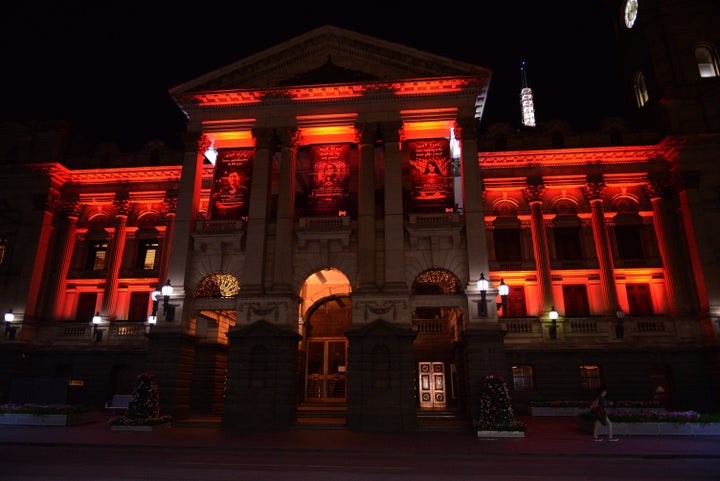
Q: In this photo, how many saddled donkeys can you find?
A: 0